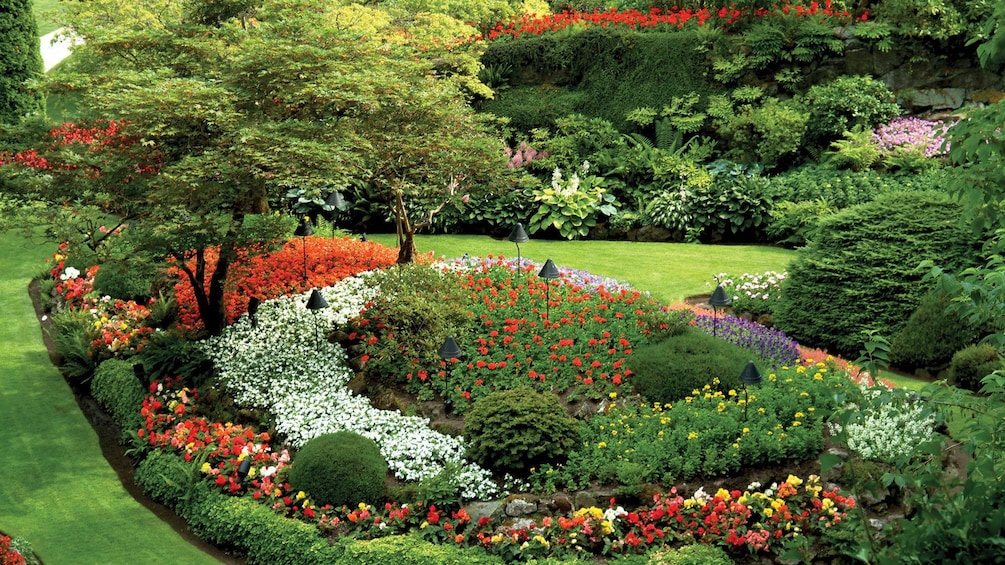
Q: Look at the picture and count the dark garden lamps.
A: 8